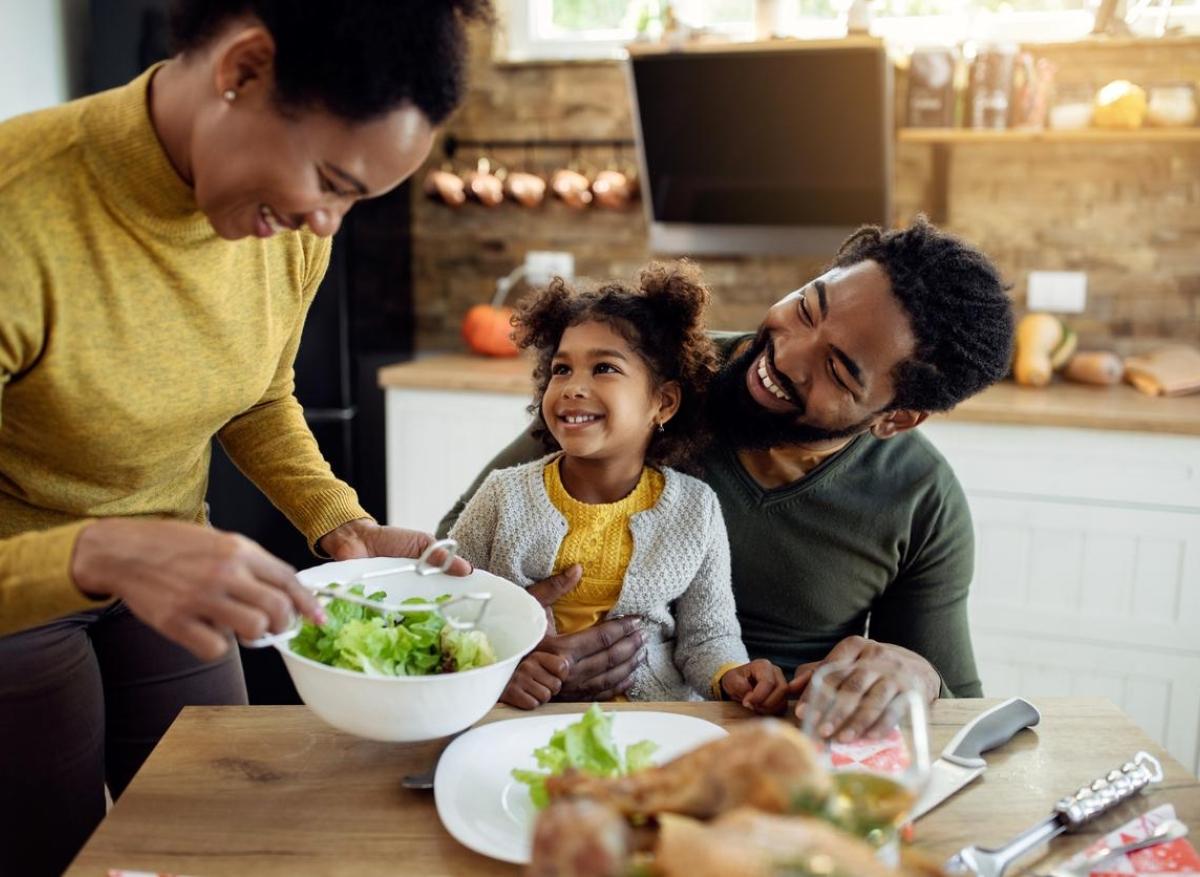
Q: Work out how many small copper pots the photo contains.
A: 5